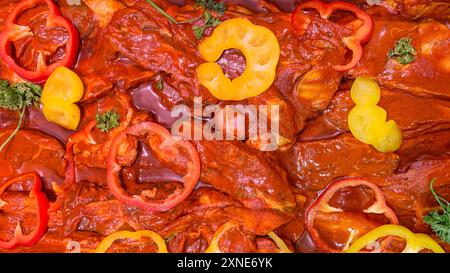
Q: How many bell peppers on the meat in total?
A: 11